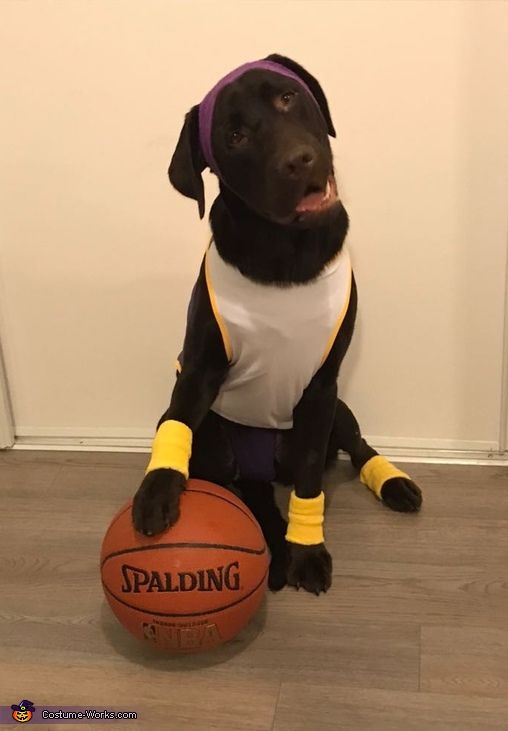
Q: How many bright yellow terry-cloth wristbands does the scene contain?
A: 3